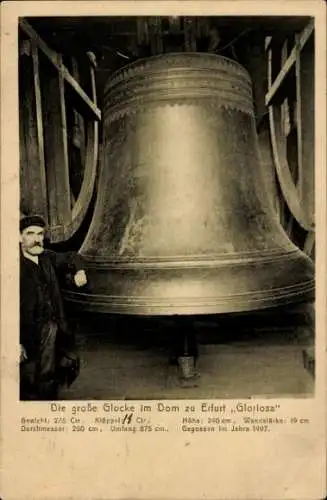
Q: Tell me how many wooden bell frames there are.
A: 2